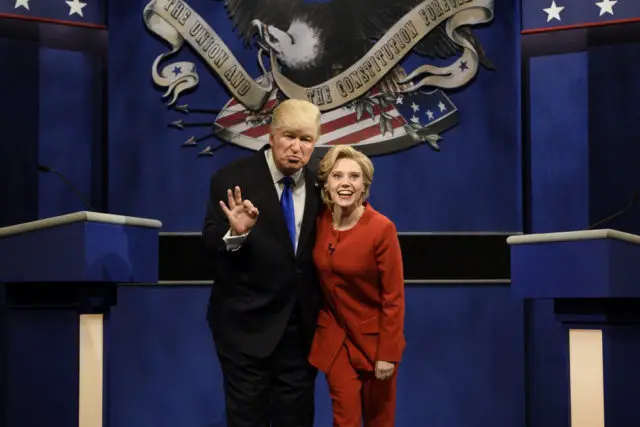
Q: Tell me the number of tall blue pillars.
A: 2